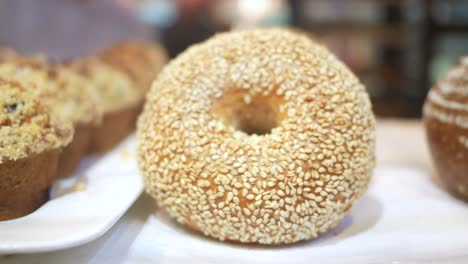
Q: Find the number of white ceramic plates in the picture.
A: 1